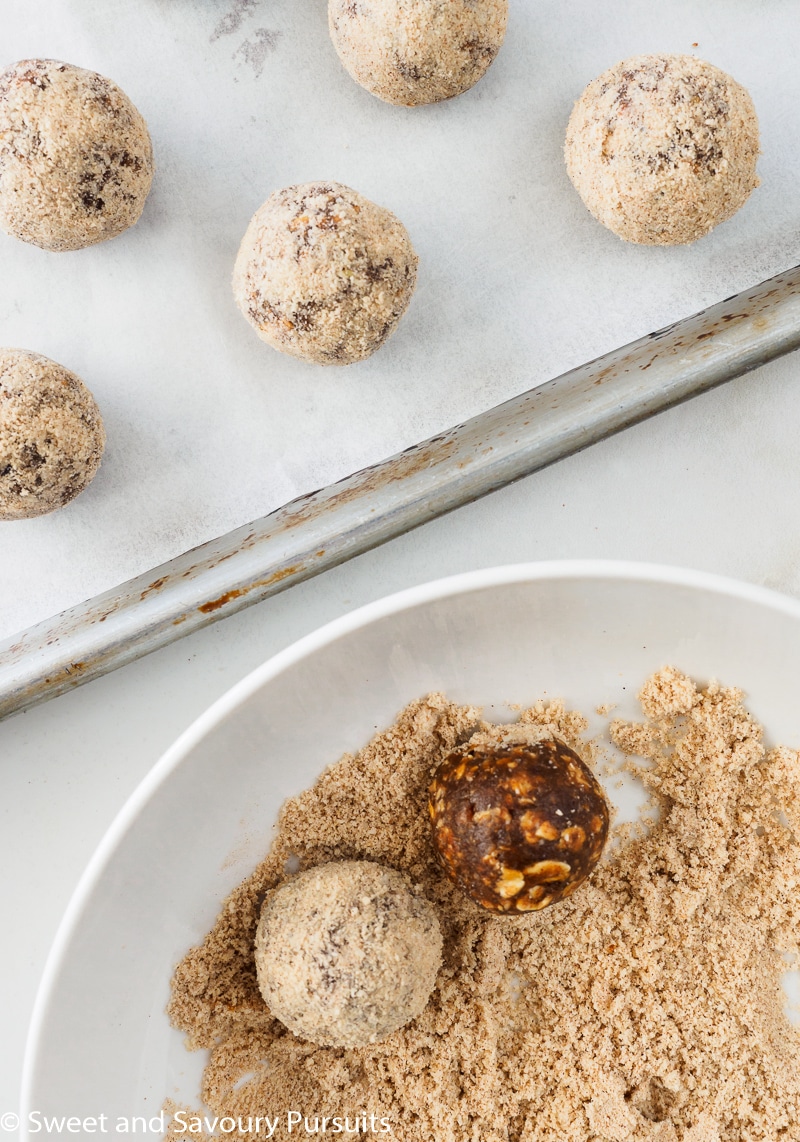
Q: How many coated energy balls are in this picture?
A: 6